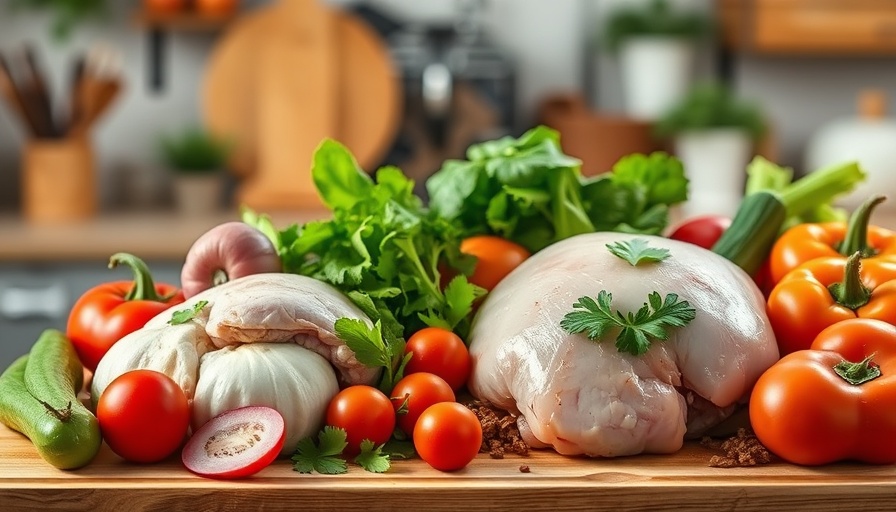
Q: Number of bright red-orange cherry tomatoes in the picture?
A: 5